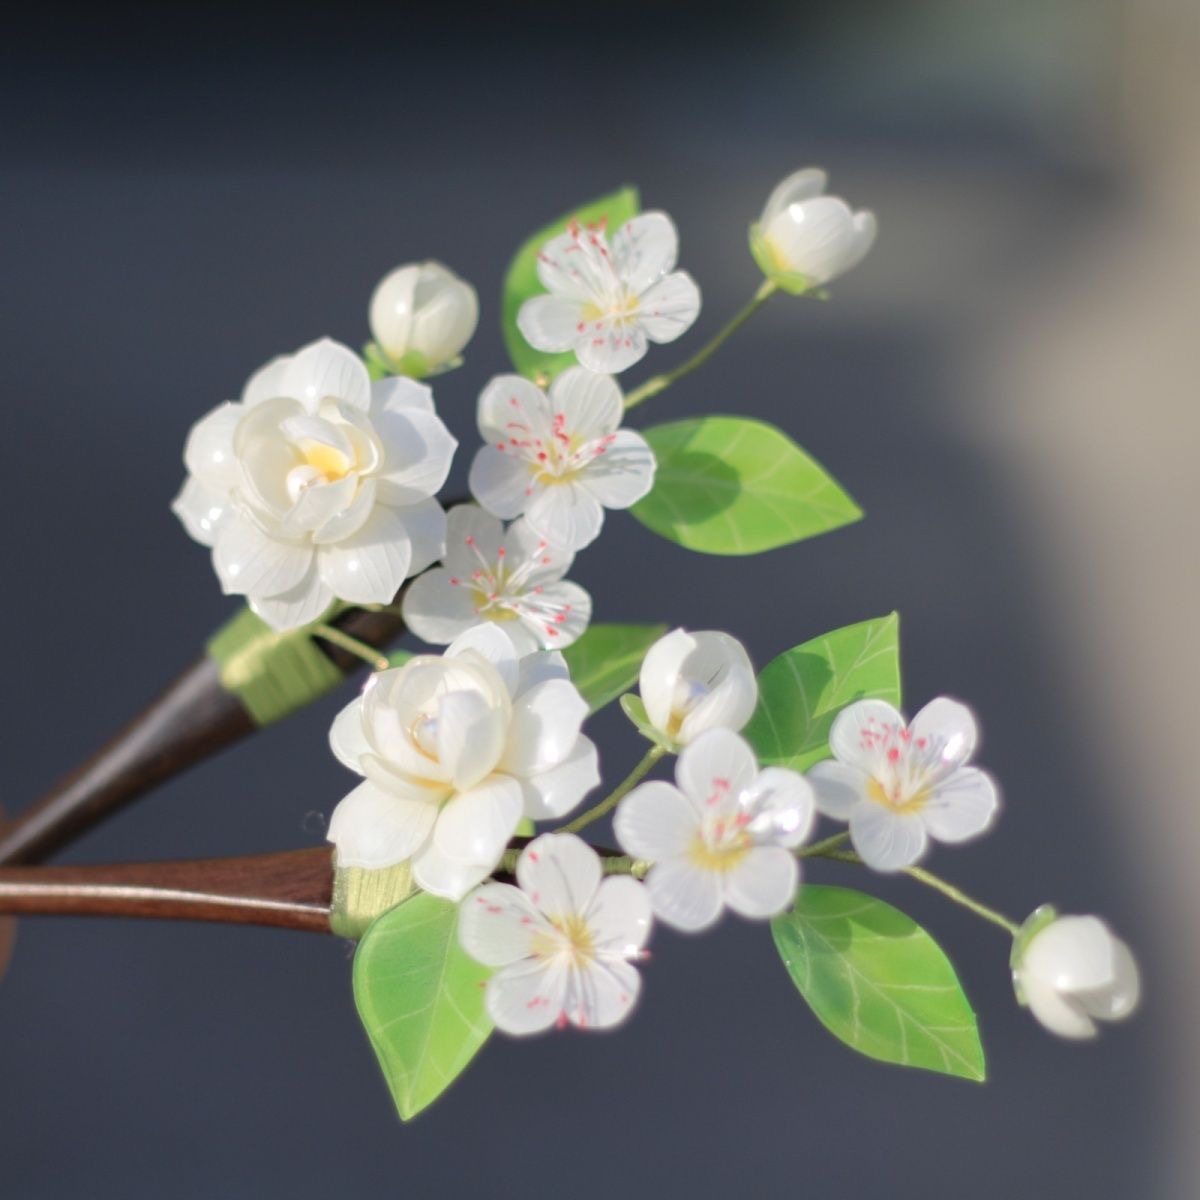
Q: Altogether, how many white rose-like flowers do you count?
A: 2